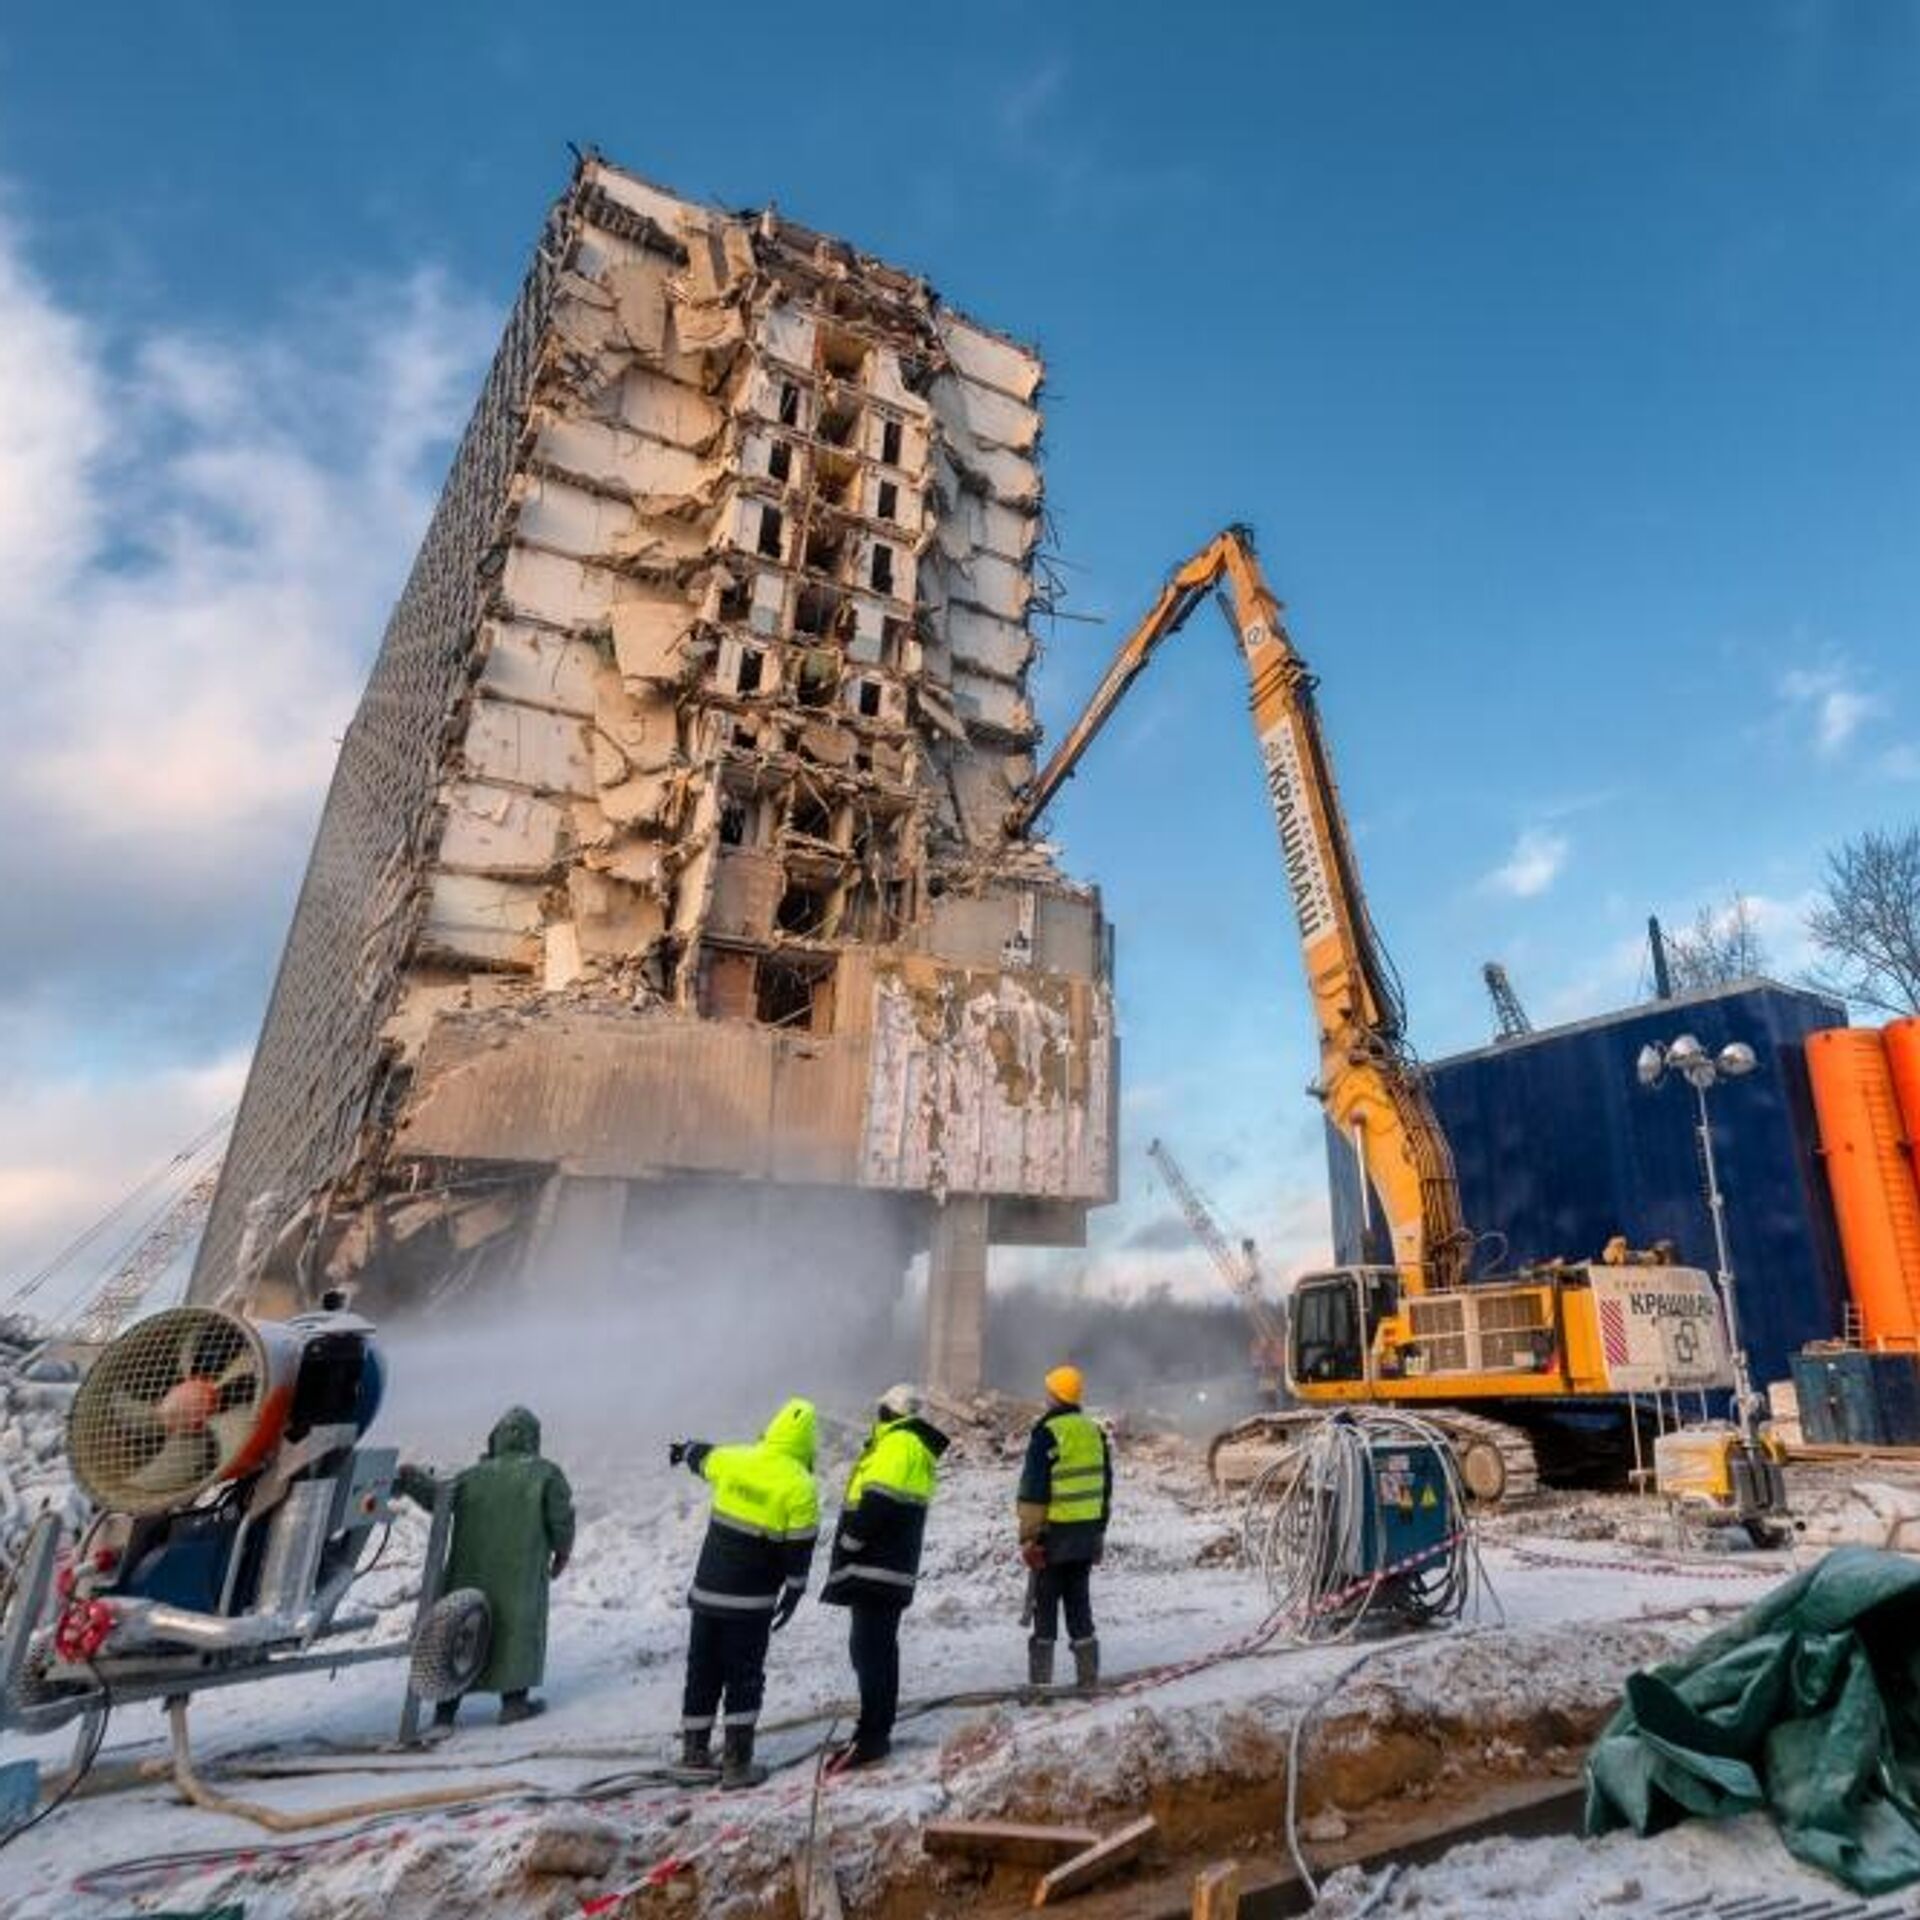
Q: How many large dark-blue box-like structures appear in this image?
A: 1